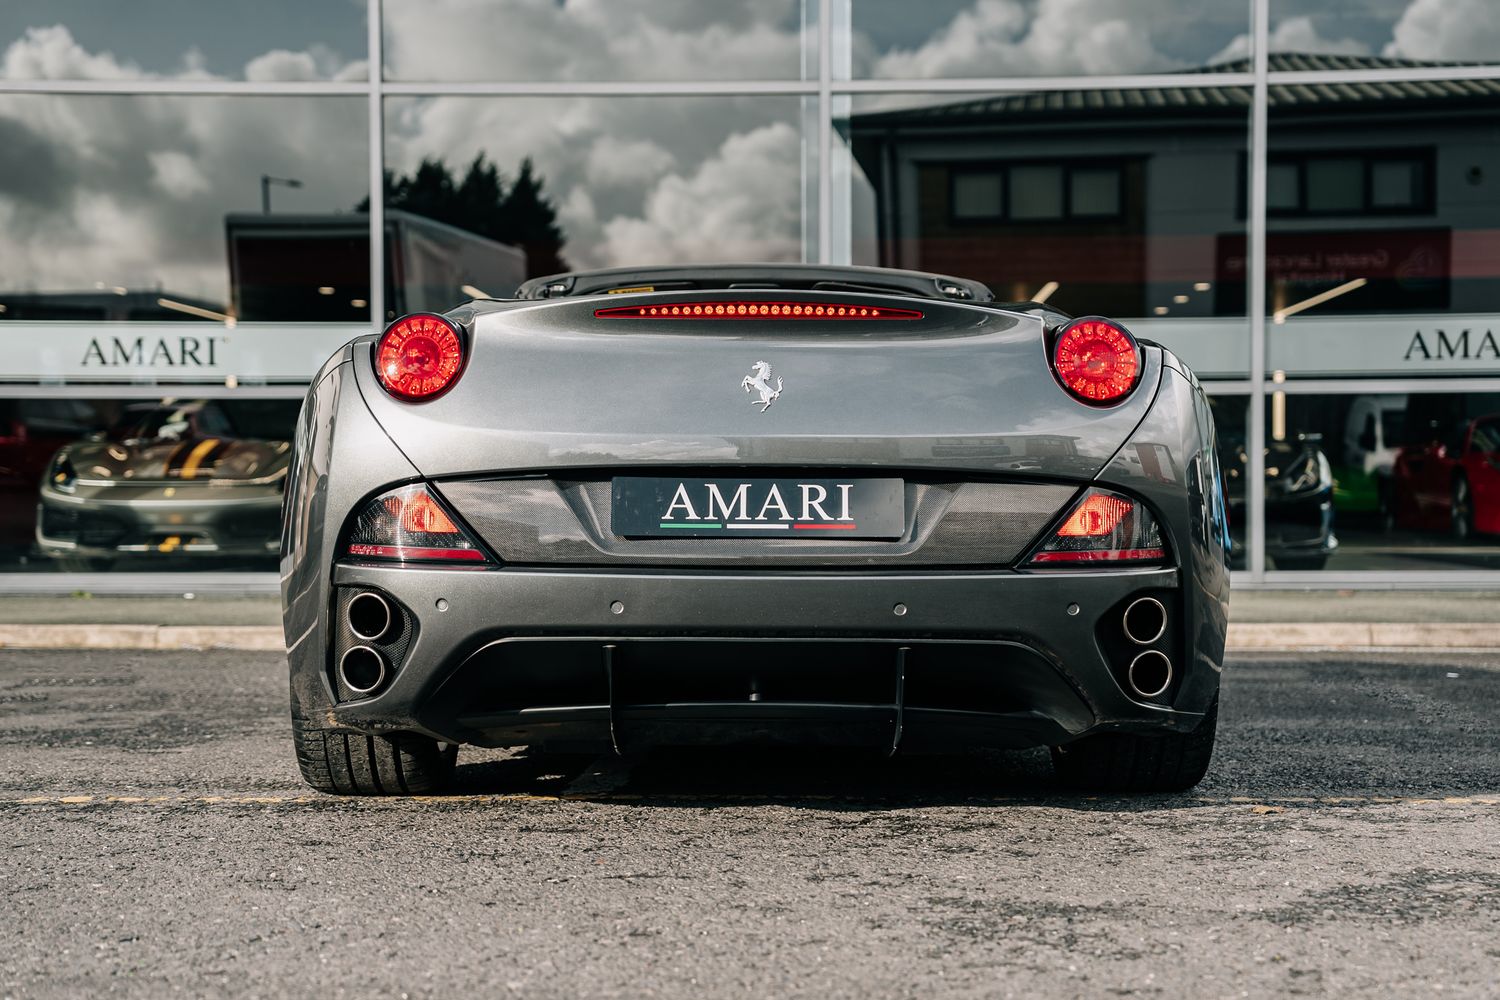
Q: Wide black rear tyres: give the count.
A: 2